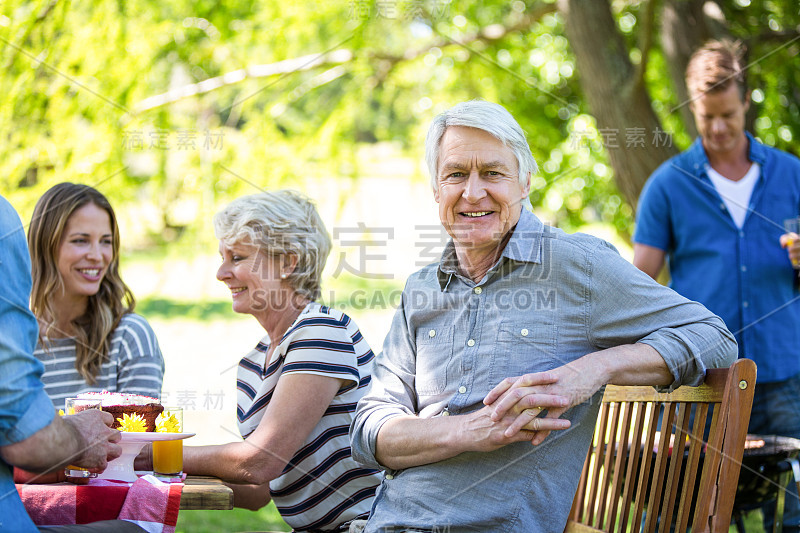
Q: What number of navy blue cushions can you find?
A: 0